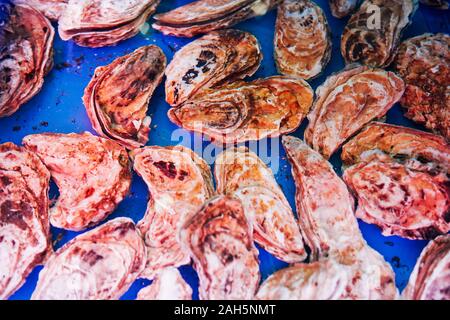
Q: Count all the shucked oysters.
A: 0